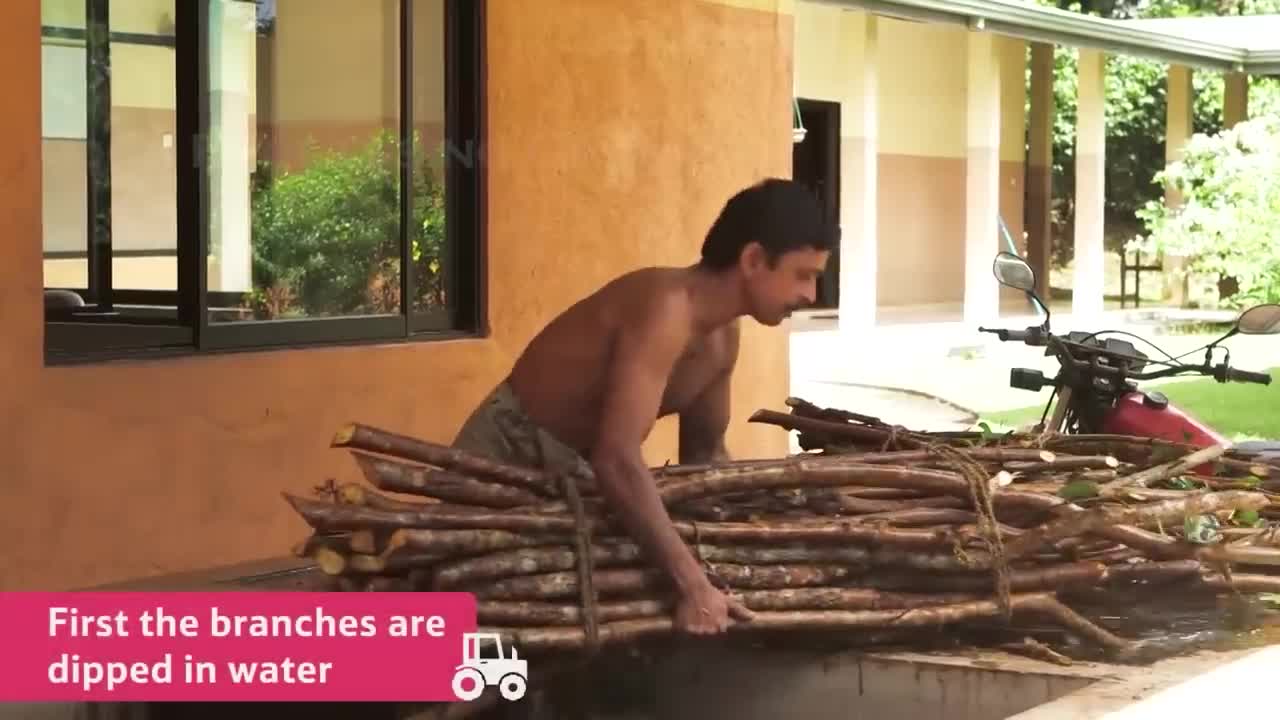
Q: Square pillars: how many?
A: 6